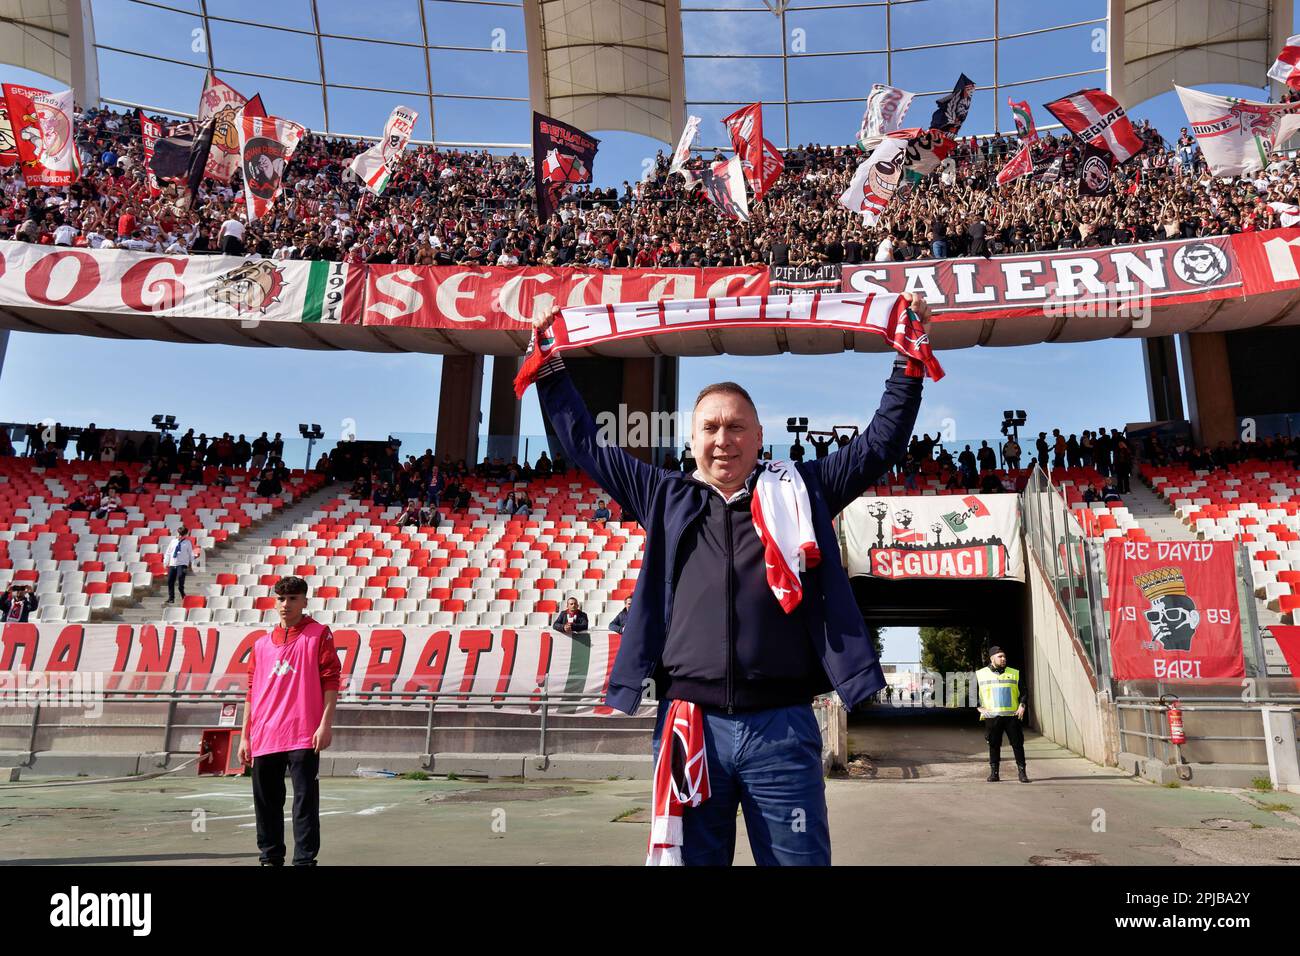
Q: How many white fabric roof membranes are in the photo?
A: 3